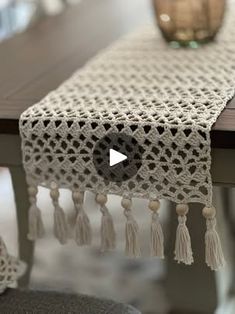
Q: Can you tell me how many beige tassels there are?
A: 8